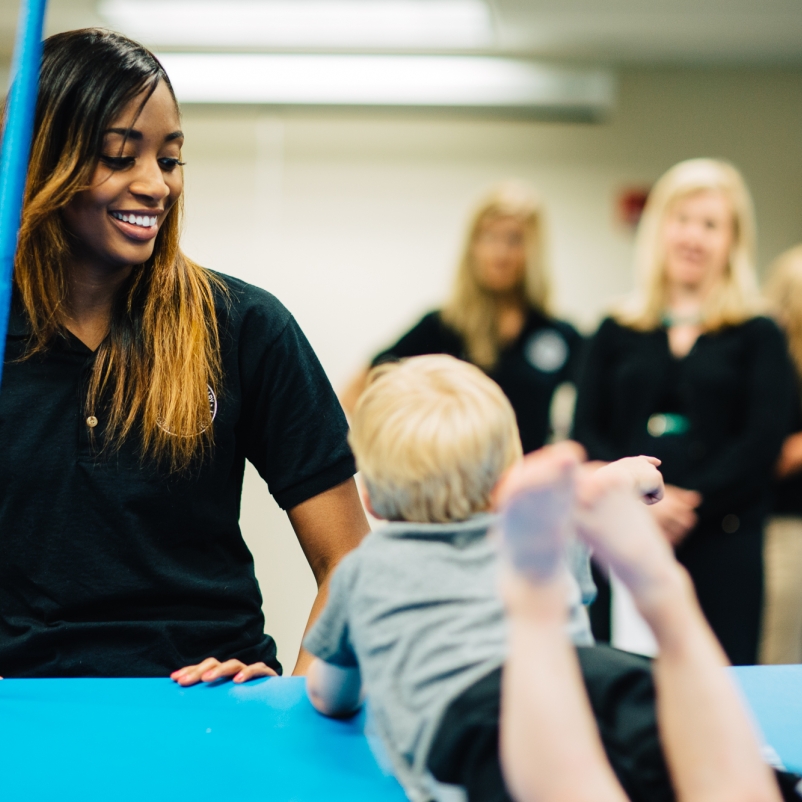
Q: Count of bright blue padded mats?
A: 1